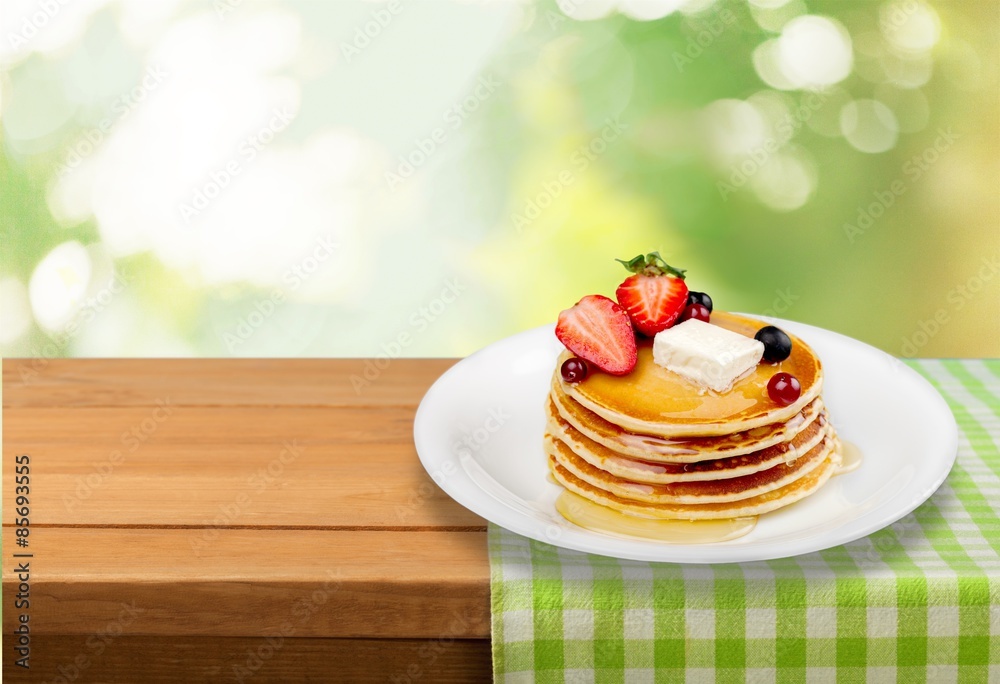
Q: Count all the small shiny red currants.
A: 3